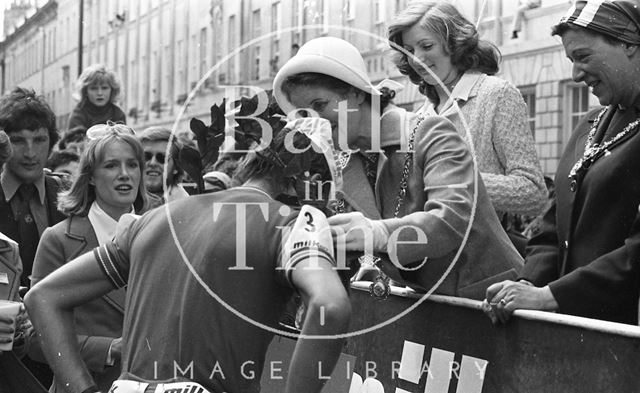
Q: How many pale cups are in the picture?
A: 1